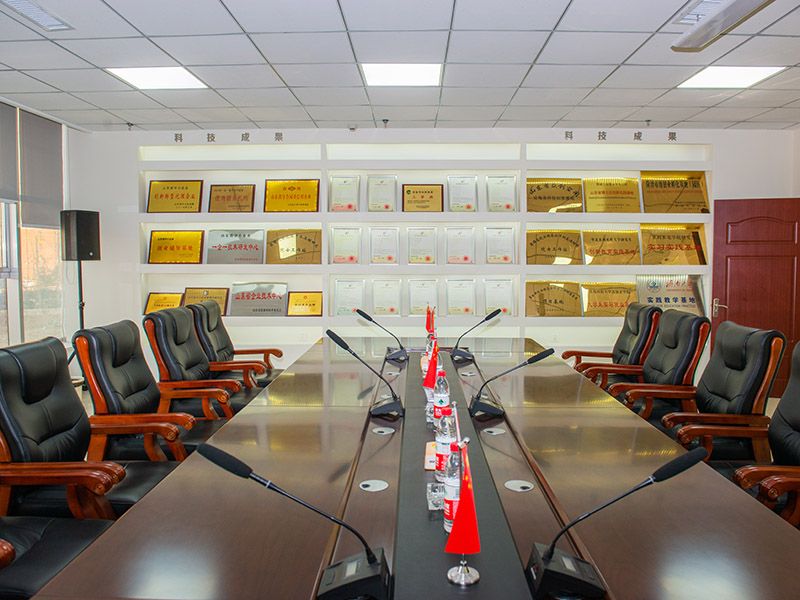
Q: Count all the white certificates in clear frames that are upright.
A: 14